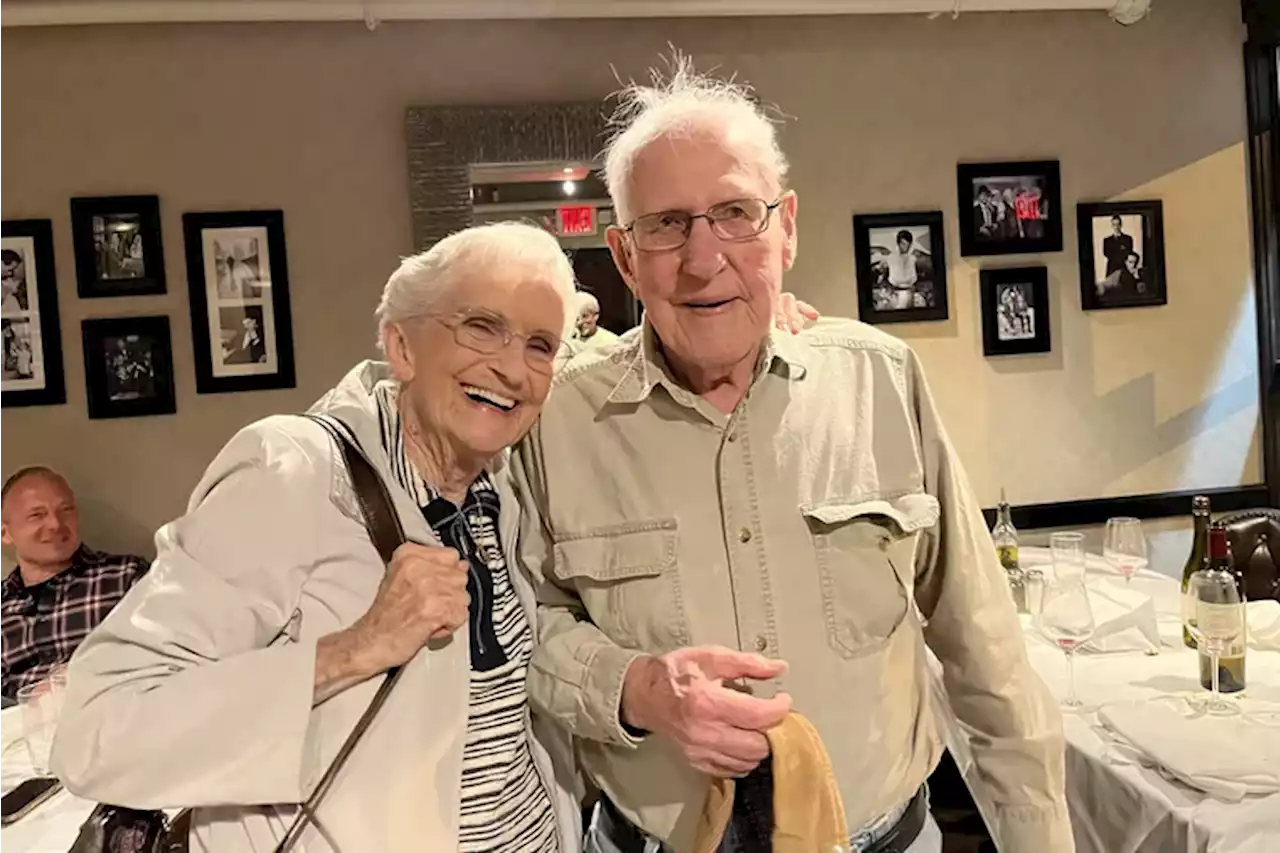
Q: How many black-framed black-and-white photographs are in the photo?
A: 8